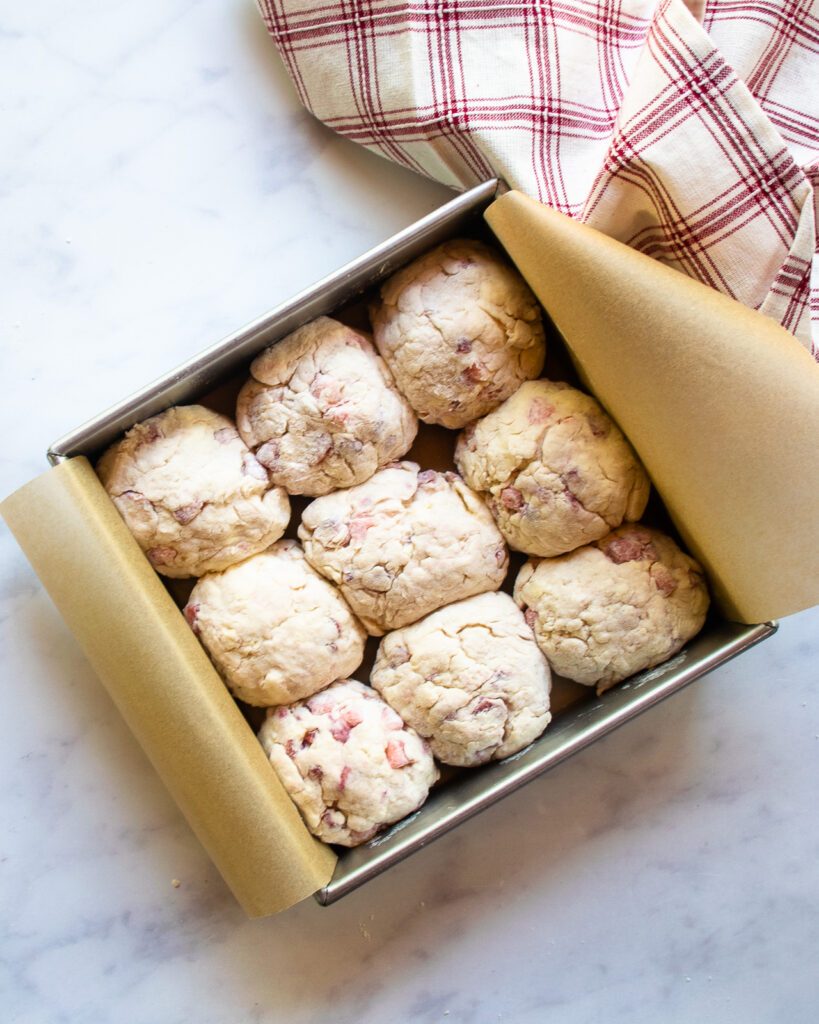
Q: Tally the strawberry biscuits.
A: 9